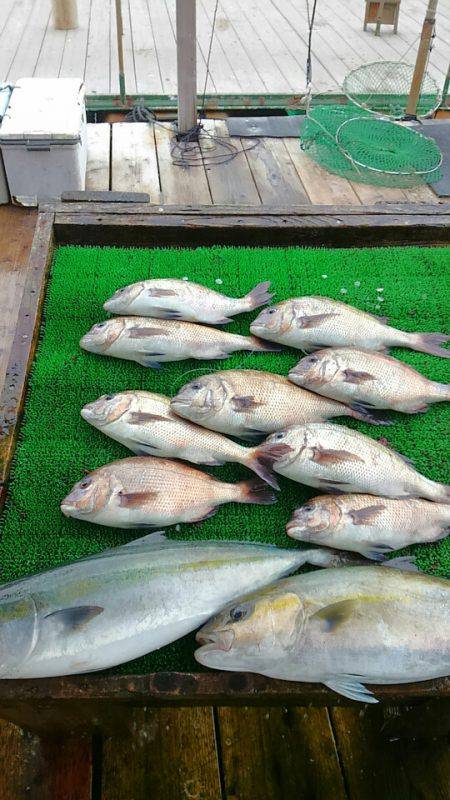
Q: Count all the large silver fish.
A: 2